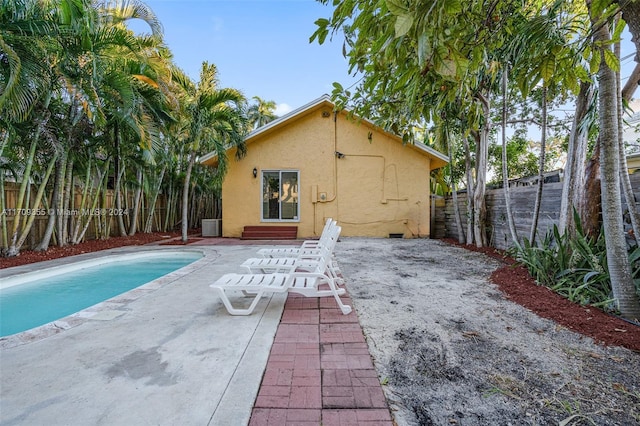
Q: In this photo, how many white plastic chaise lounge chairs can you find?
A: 3